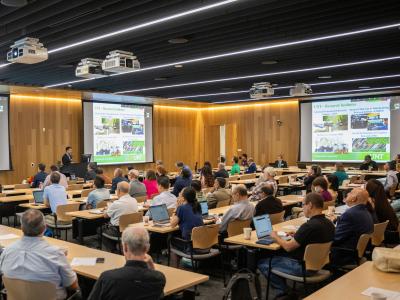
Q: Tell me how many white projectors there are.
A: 5